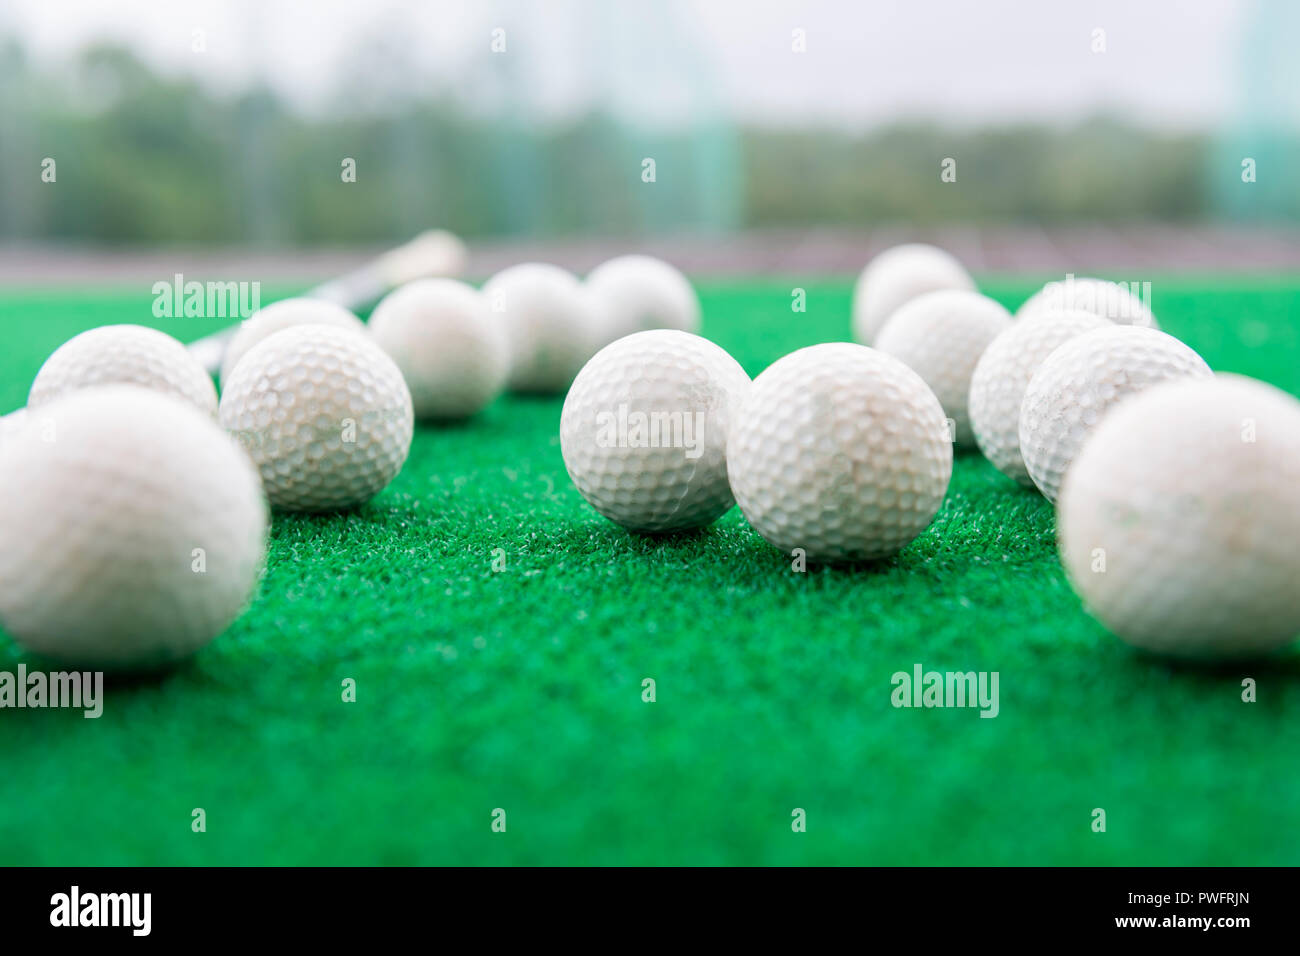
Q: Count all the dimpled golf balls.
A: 15